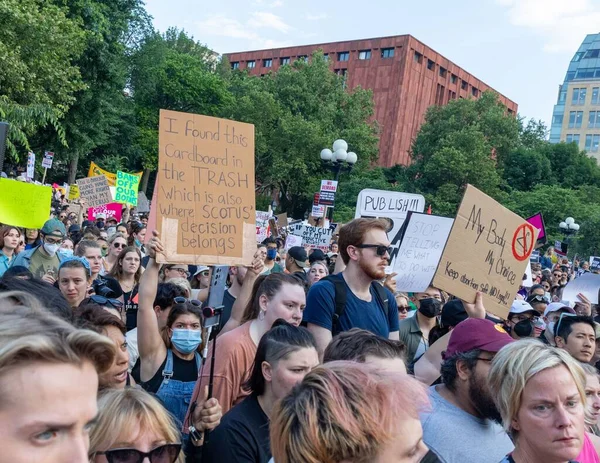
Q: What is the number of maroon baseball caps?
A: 1